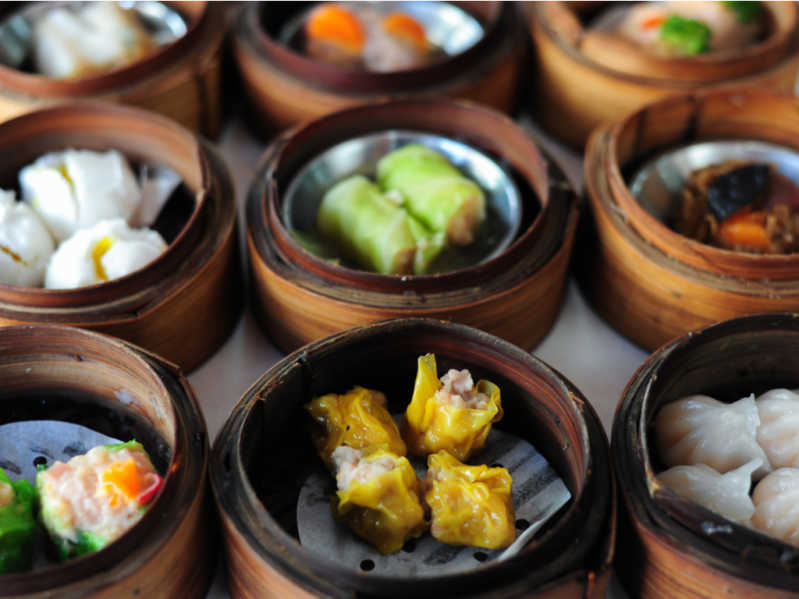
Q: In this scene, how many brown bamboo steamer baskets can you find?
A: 9